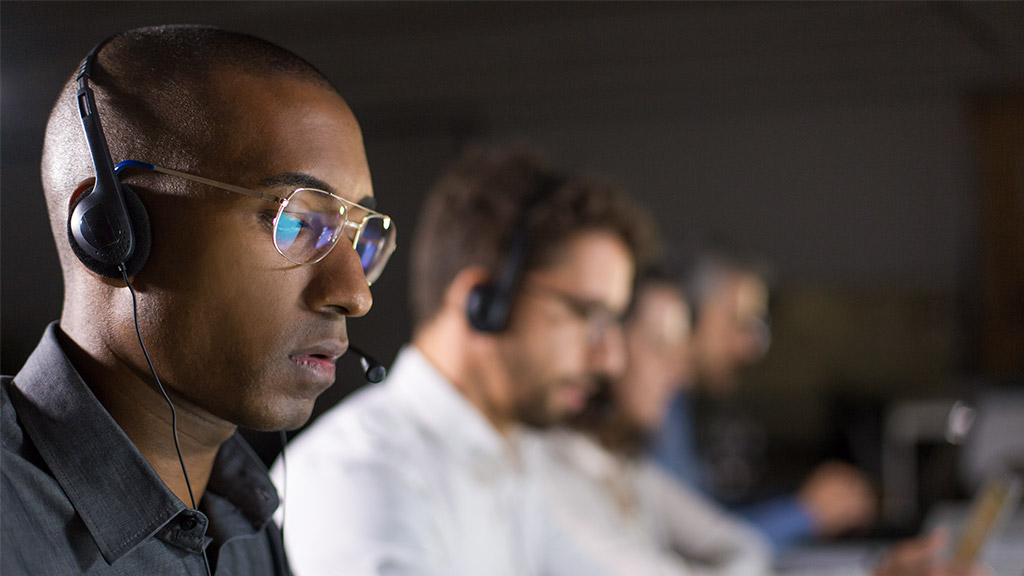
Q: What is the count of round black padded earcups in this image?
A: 2